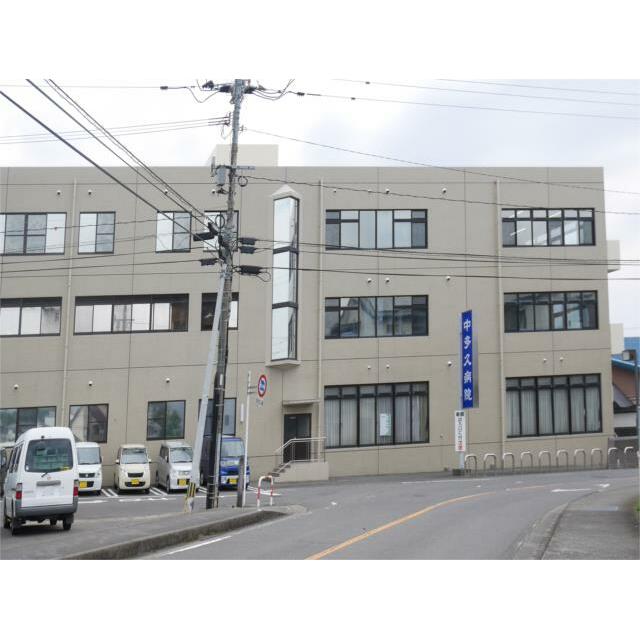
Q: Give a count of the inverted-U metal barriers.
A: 11